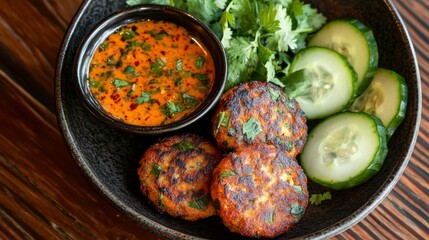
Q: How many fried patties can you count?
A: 3